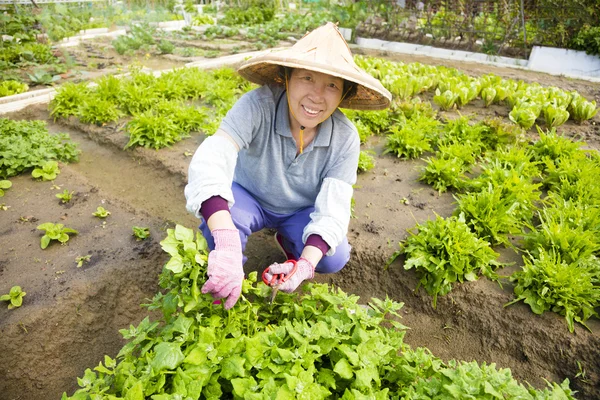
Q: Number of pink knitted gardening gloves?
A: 2